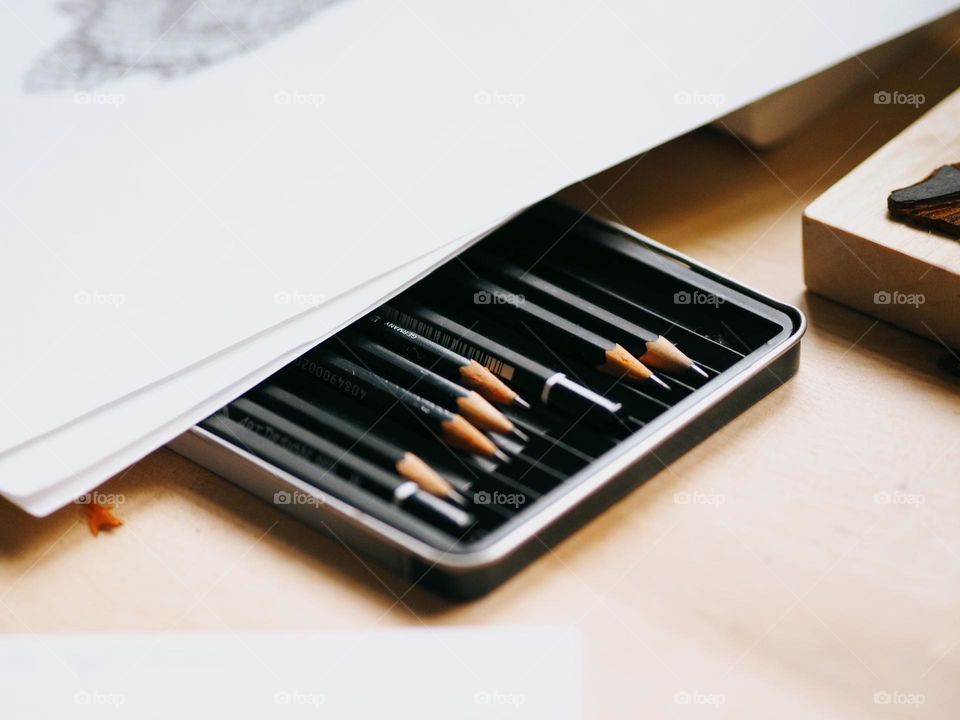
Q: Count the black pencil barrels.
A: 8